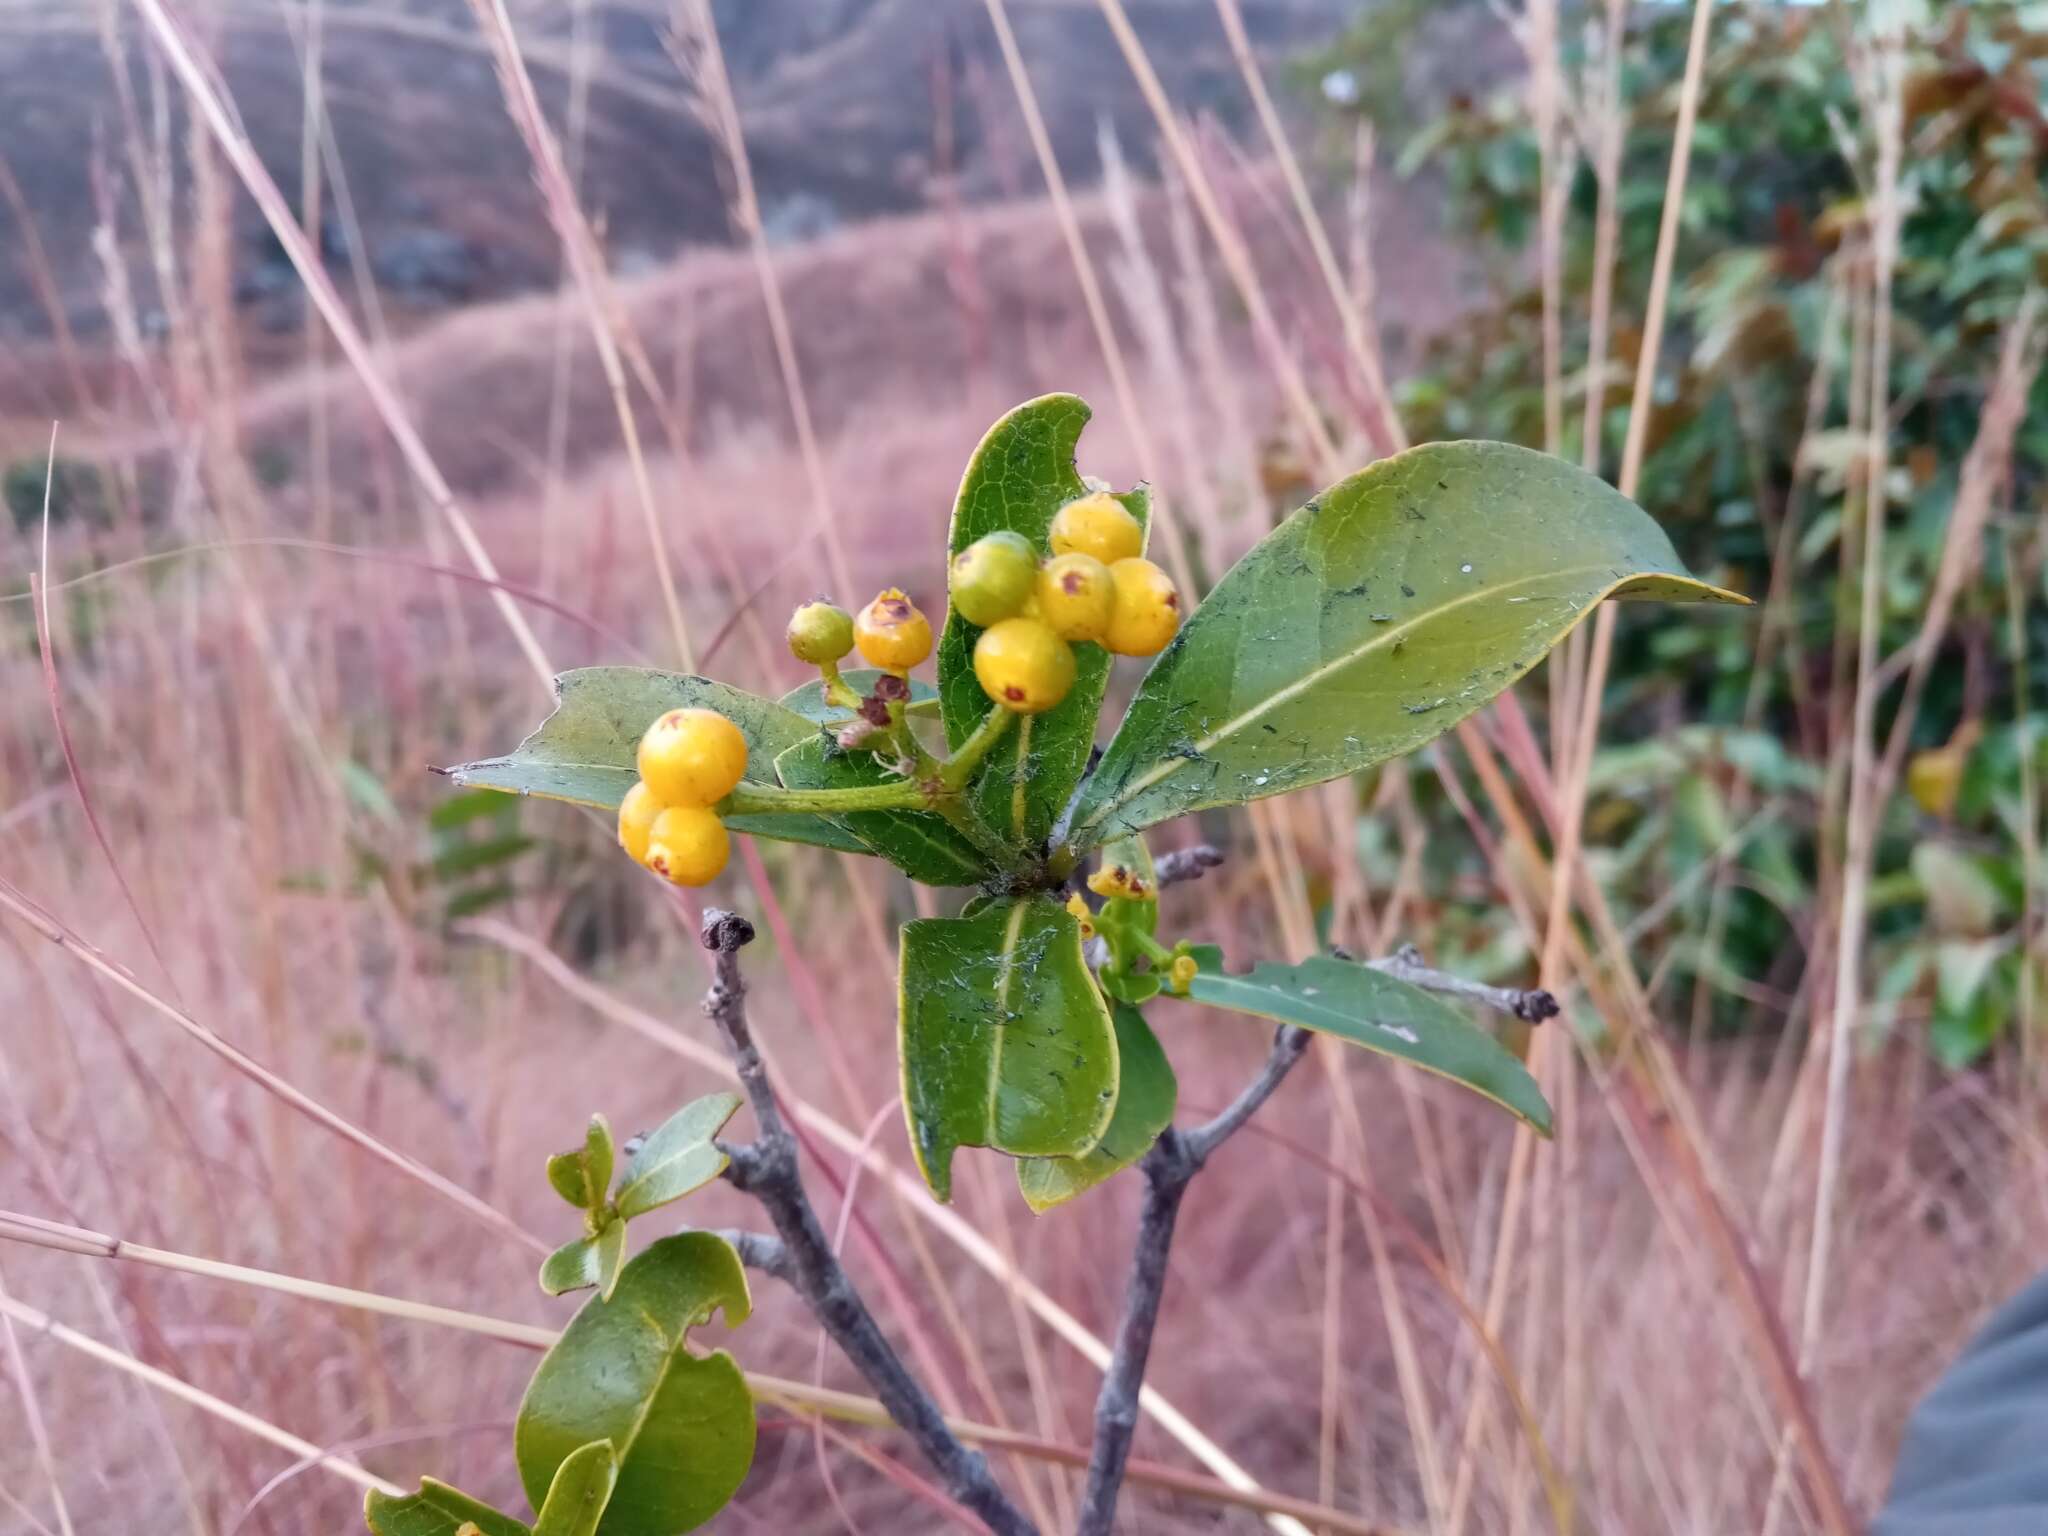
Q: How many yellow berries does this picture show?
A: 8